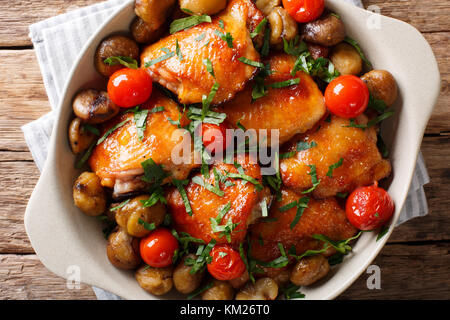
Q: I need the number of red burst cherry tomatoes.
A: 7